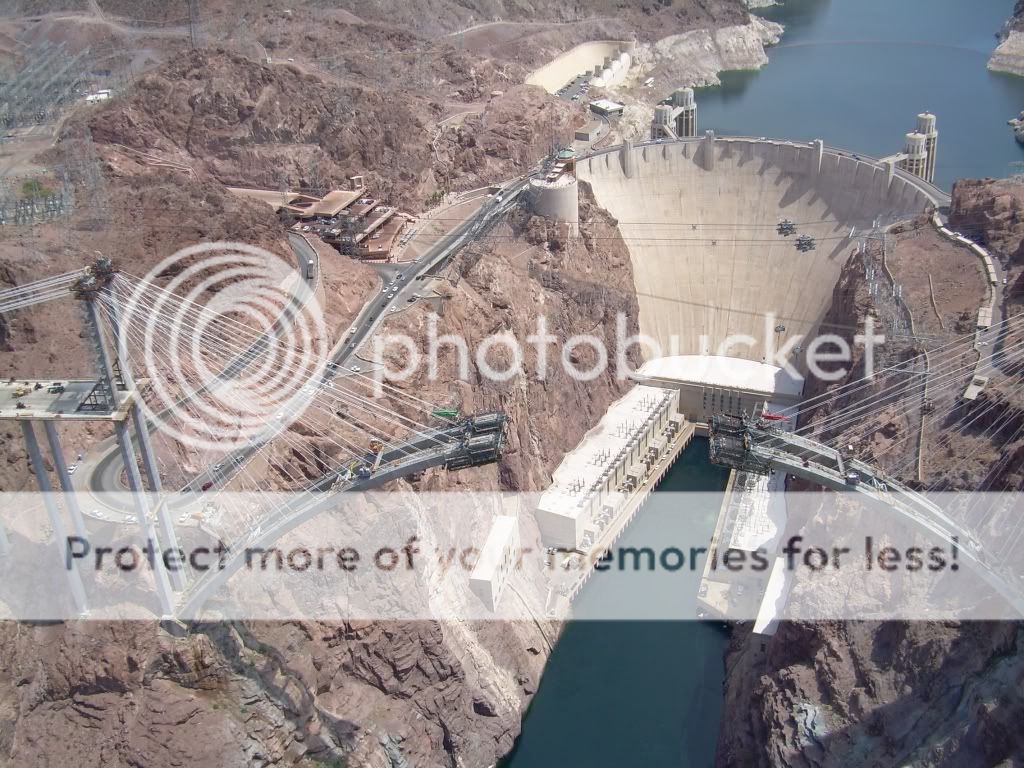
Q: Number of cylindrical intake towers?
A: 4